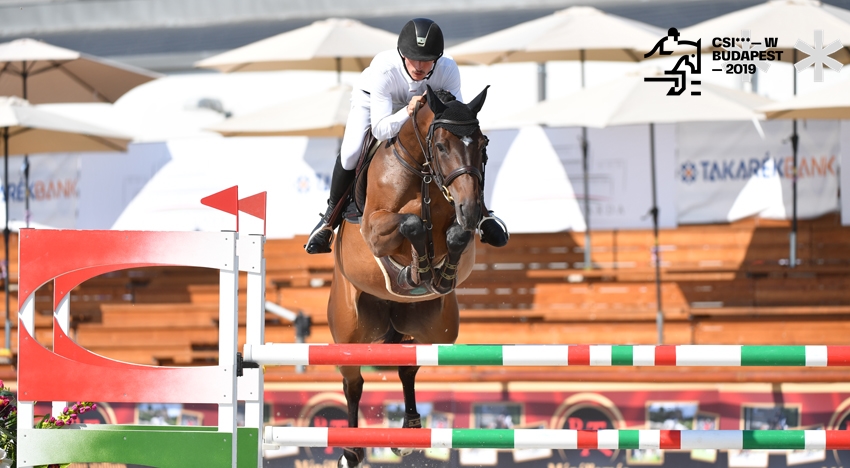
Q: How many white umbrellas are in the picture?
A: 8